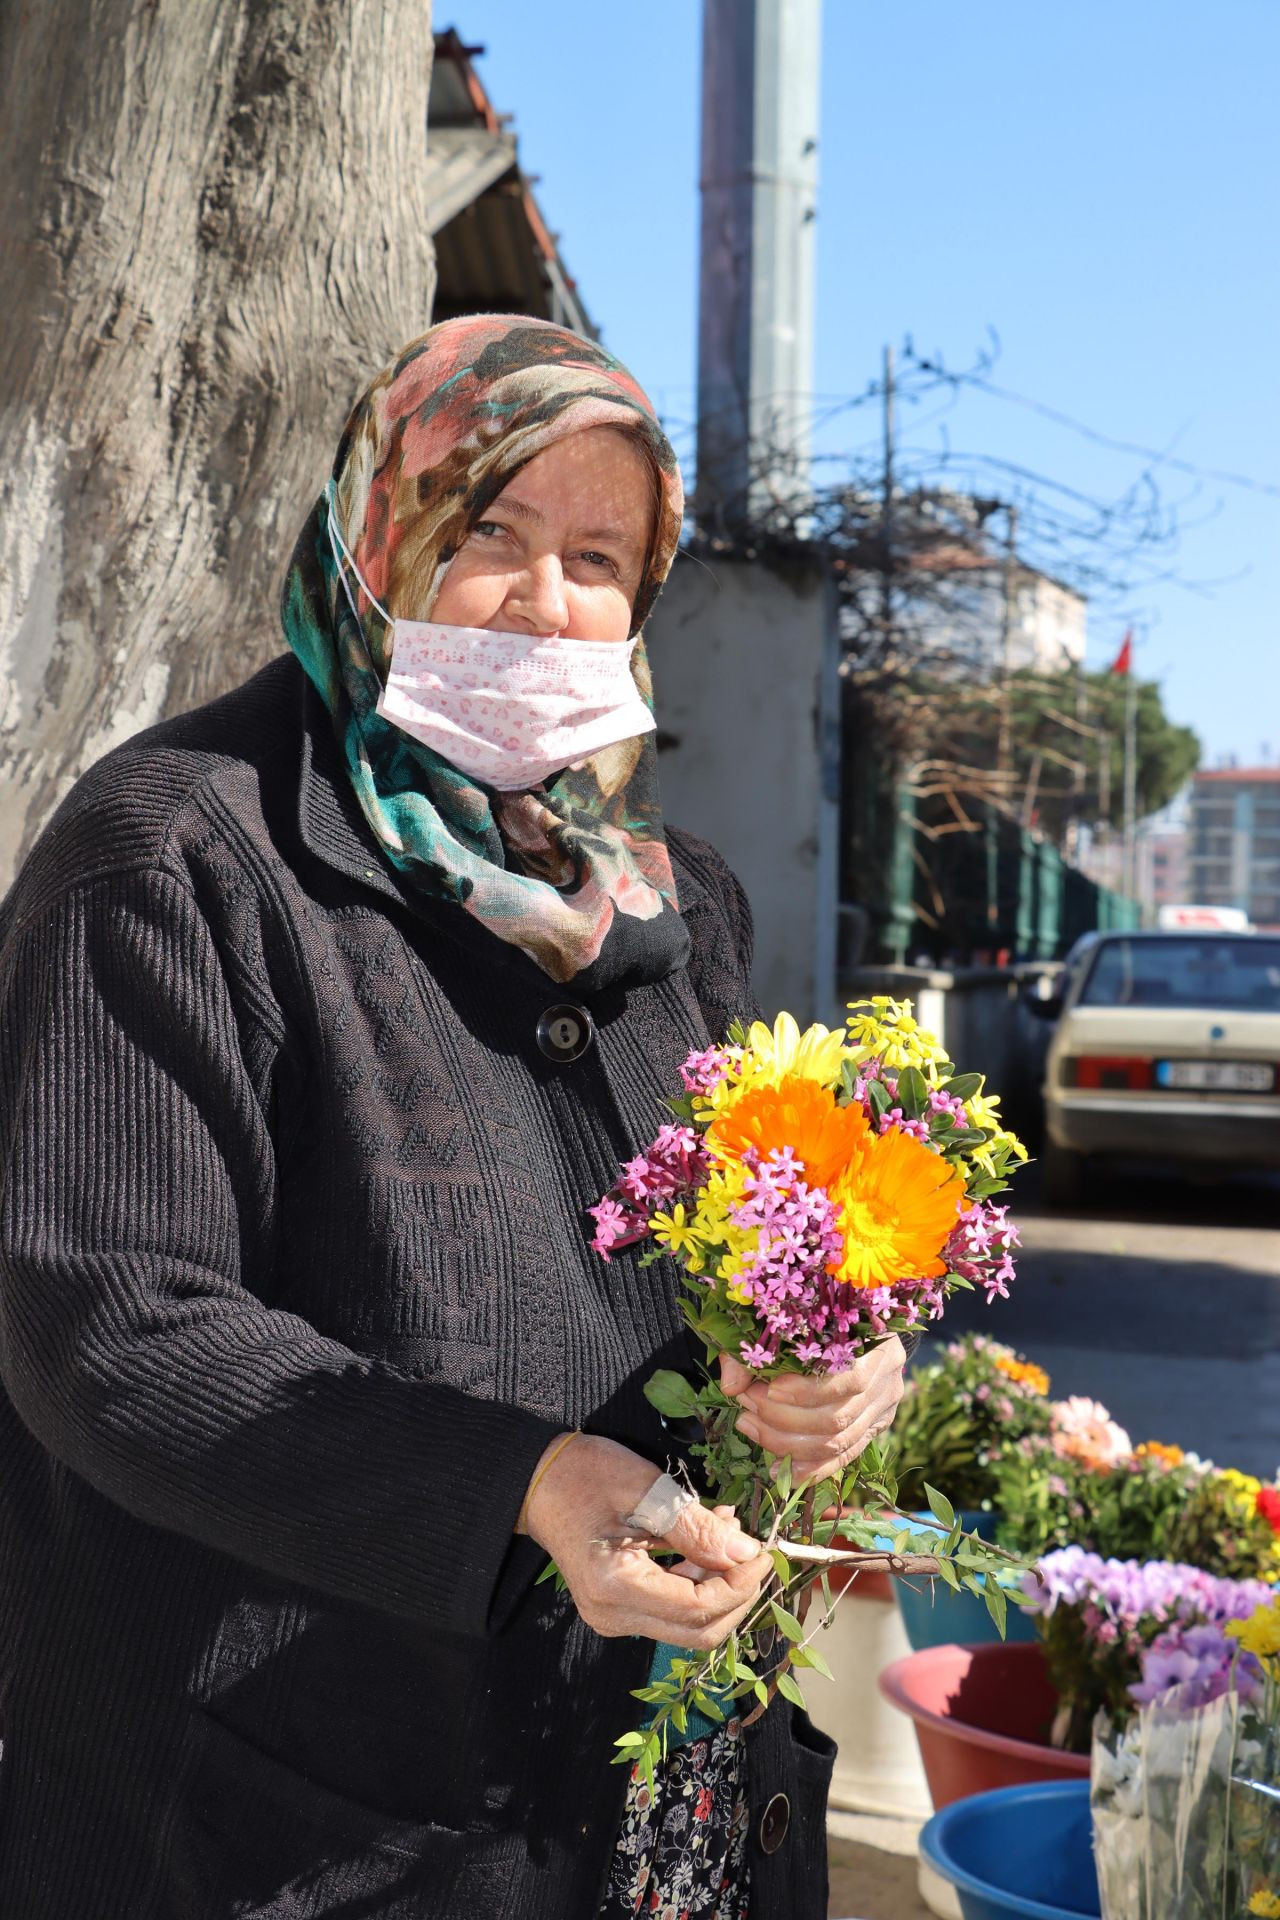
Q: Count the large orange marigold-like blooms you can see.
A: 2